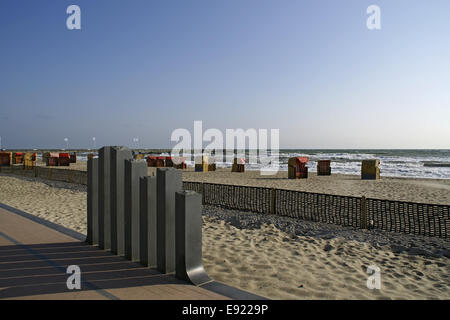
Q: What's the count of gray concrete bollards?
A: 7